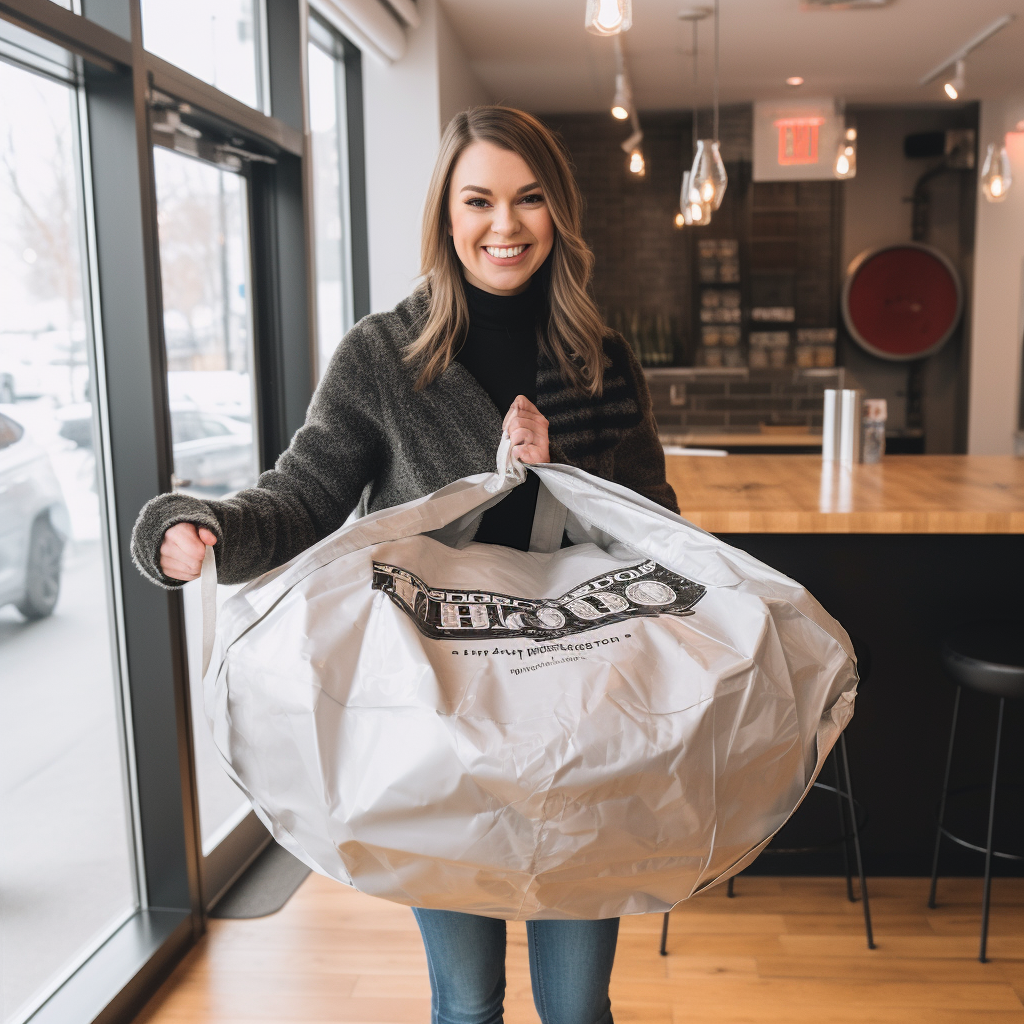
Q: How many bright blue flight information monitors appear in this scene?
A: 0